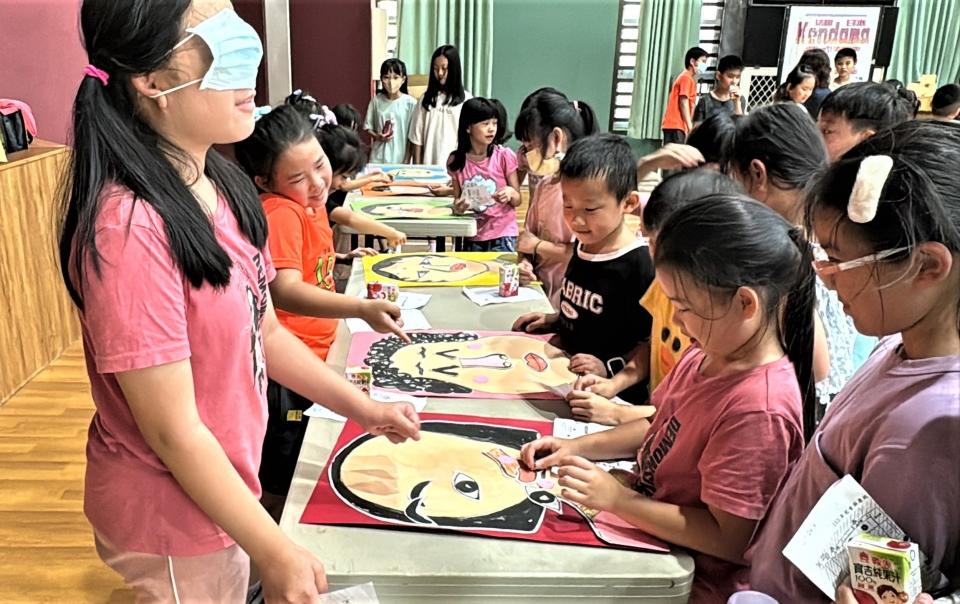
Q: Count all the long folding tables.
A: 2